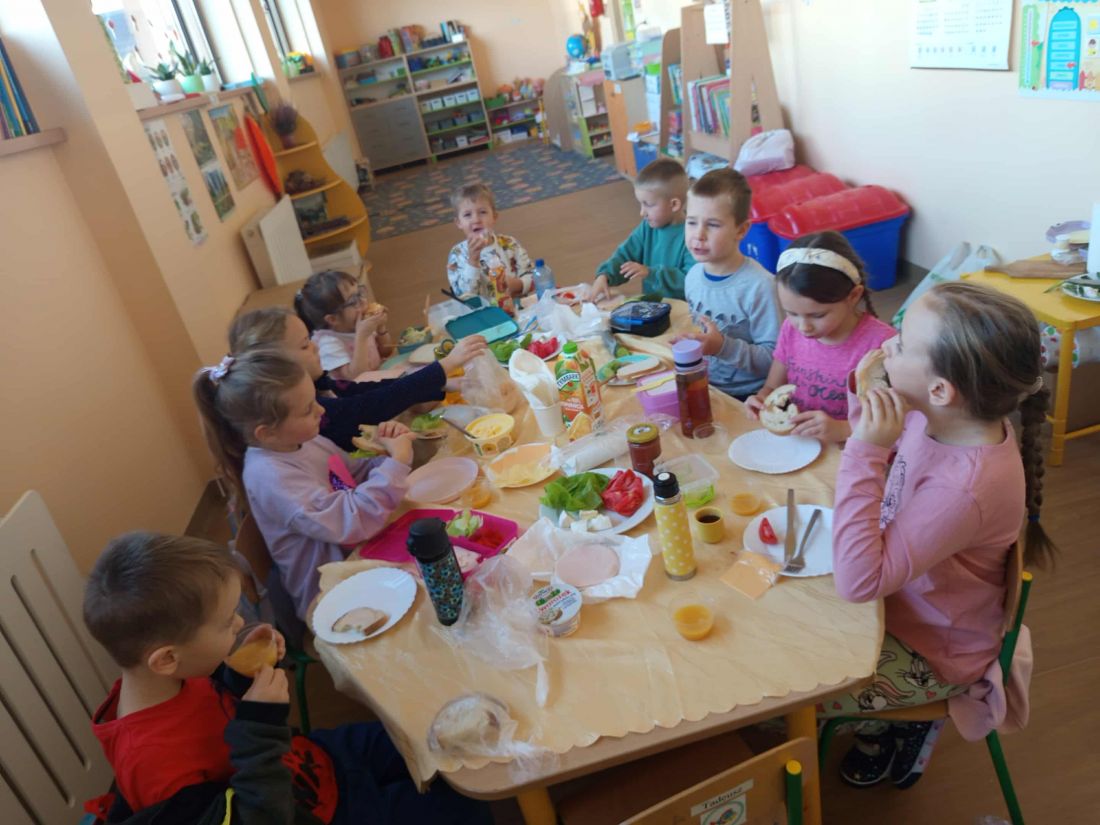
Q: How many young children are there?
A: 9